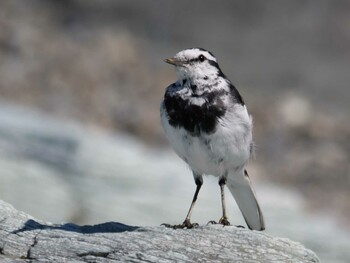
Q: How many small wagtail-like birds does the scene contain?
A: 1